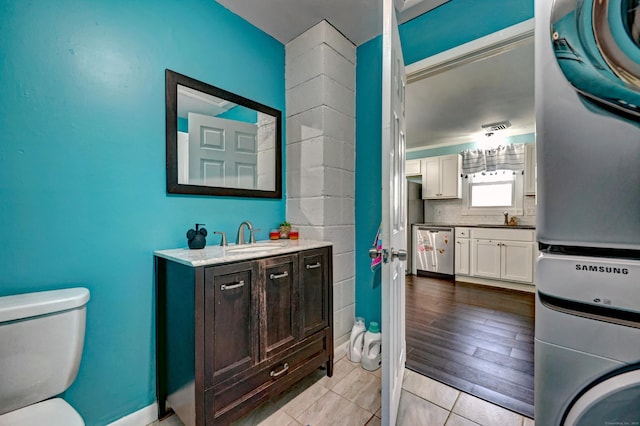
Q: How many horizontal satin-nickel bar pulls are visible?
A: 4